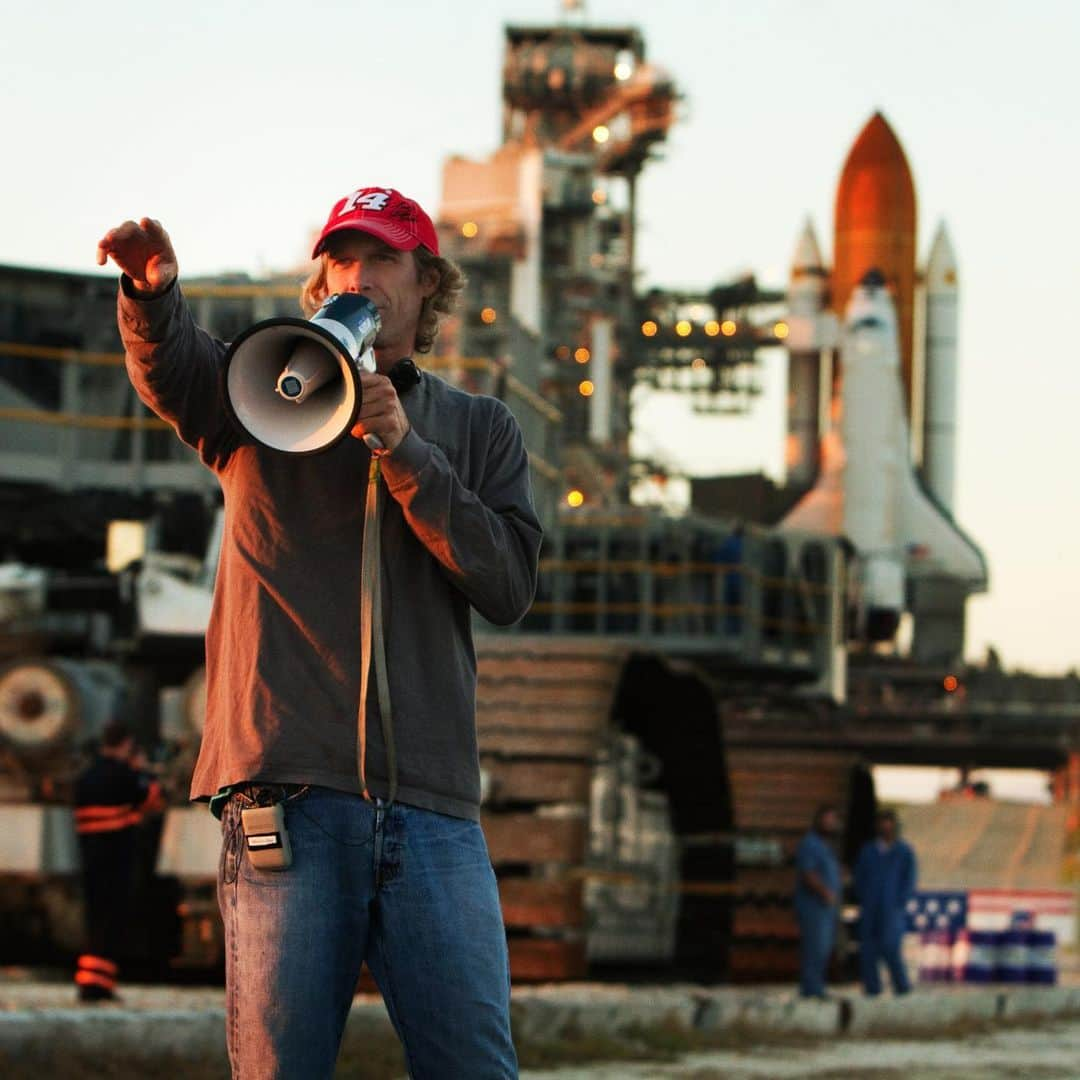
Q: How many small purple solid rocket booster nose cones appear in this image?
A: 0